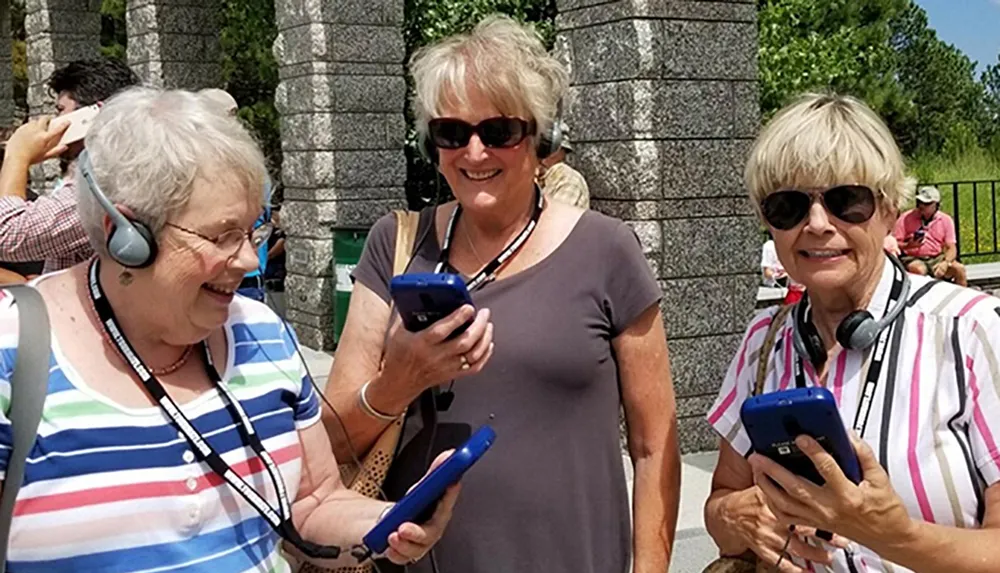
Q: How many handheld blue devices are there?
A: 3